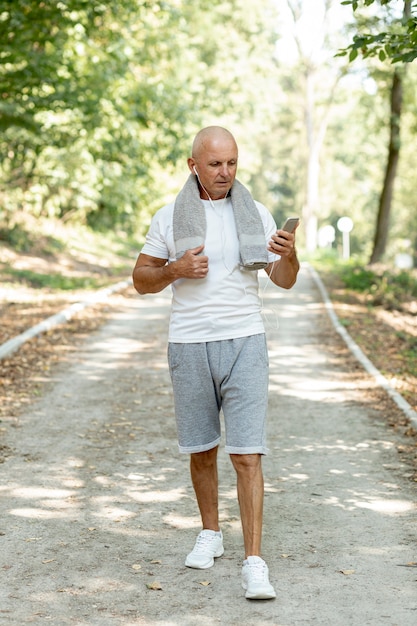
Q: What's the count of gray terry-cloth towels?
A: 1